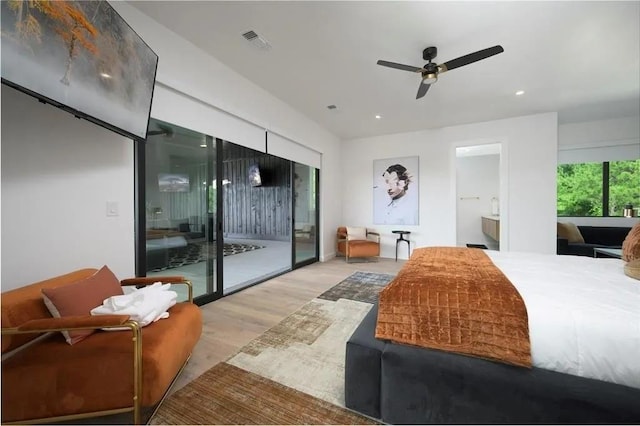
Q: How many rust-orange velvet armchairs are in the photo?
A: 2